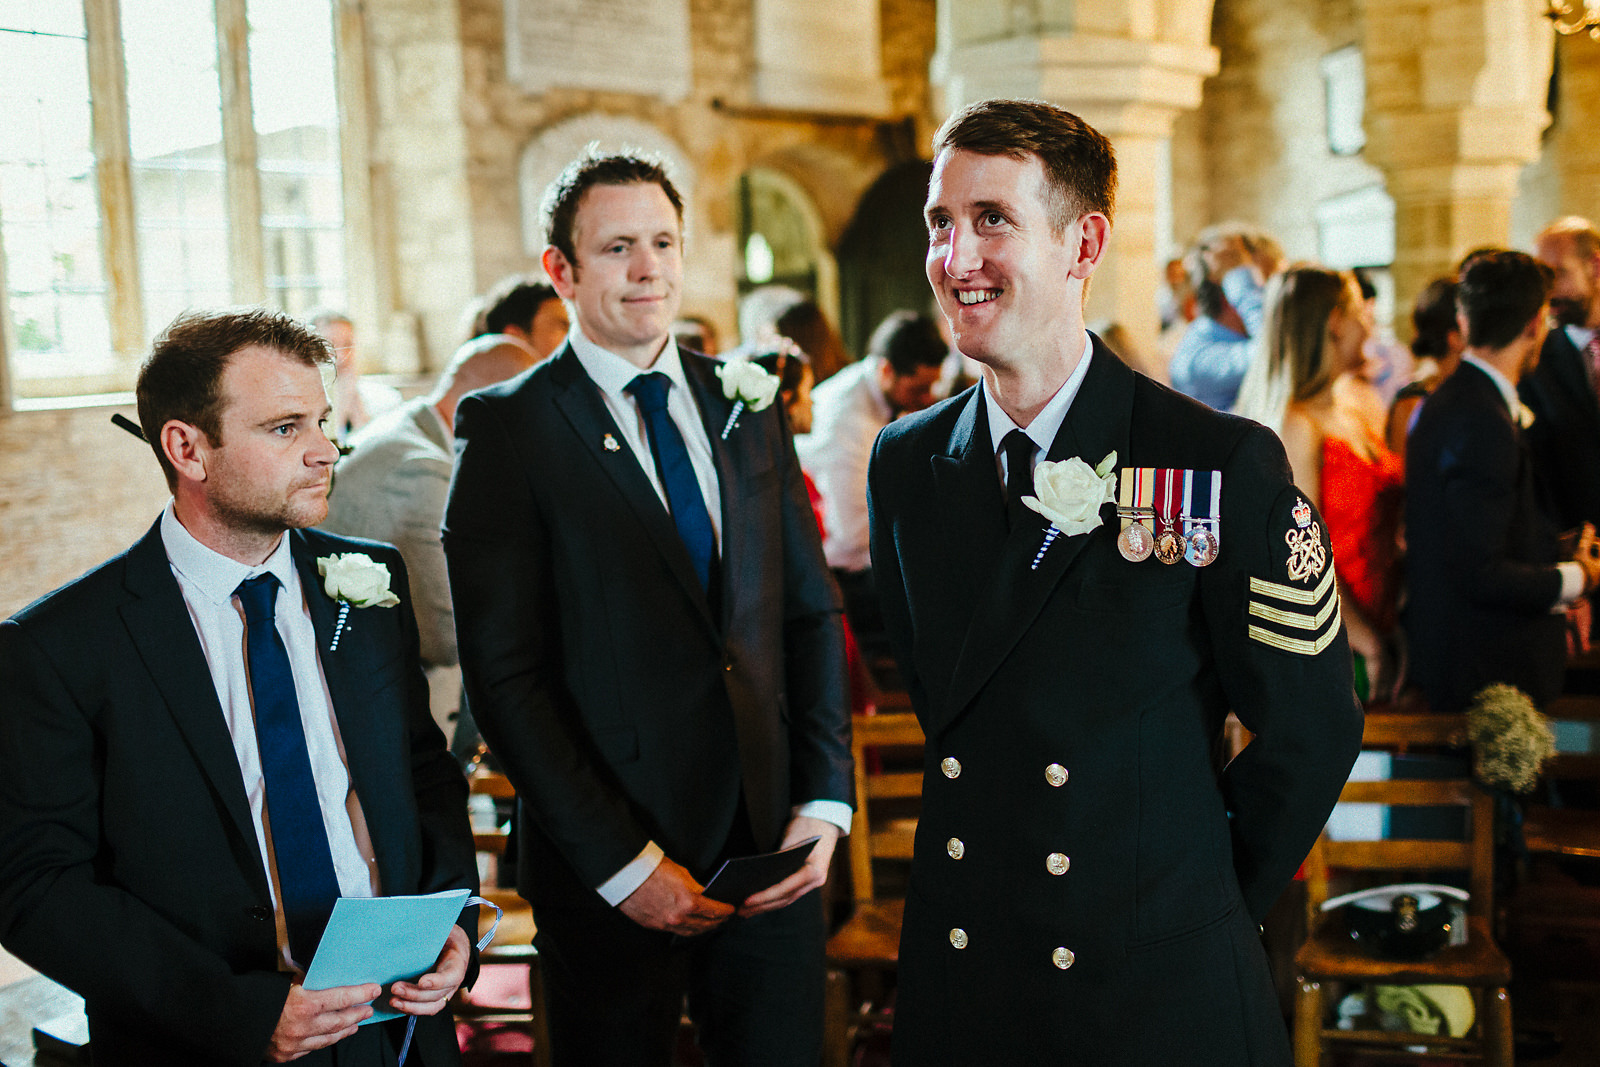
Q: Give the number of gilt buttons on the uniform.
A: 6